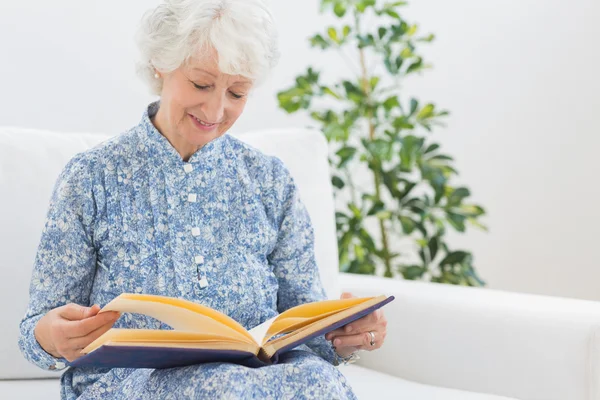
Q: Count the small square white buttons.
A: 5